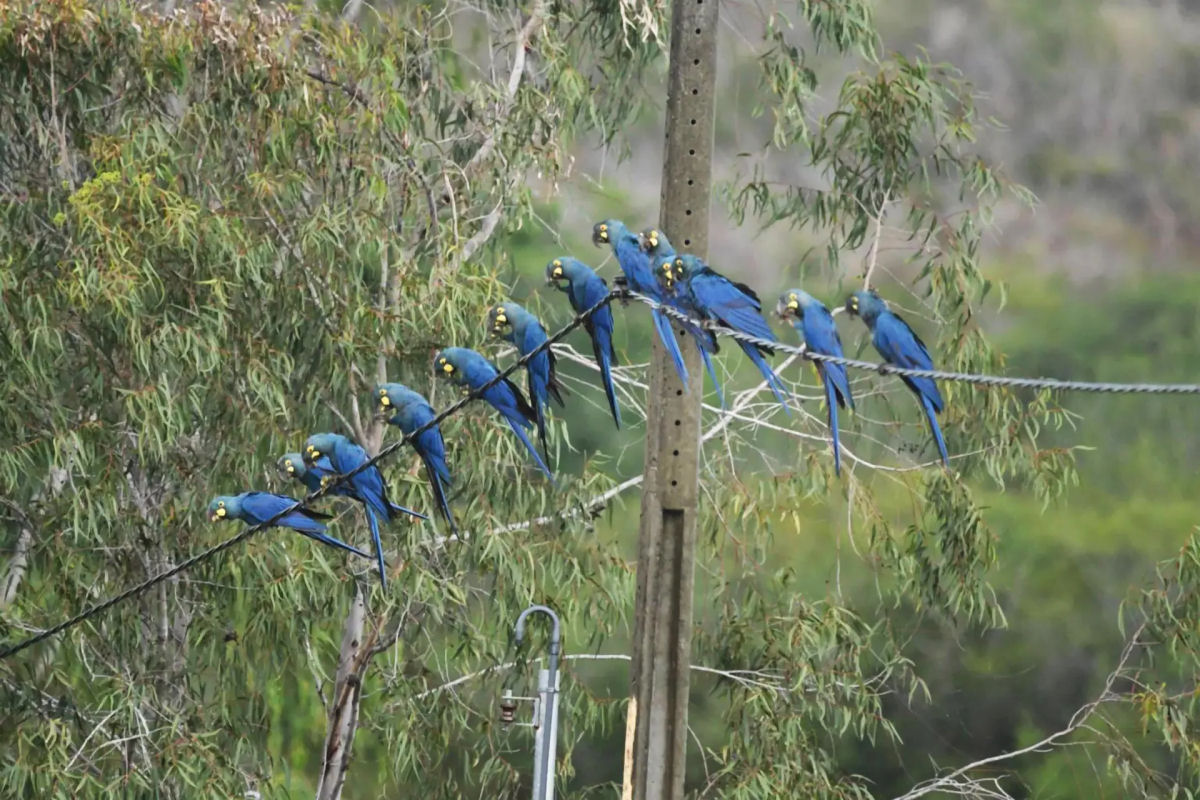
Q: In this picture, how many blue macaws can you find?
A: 13